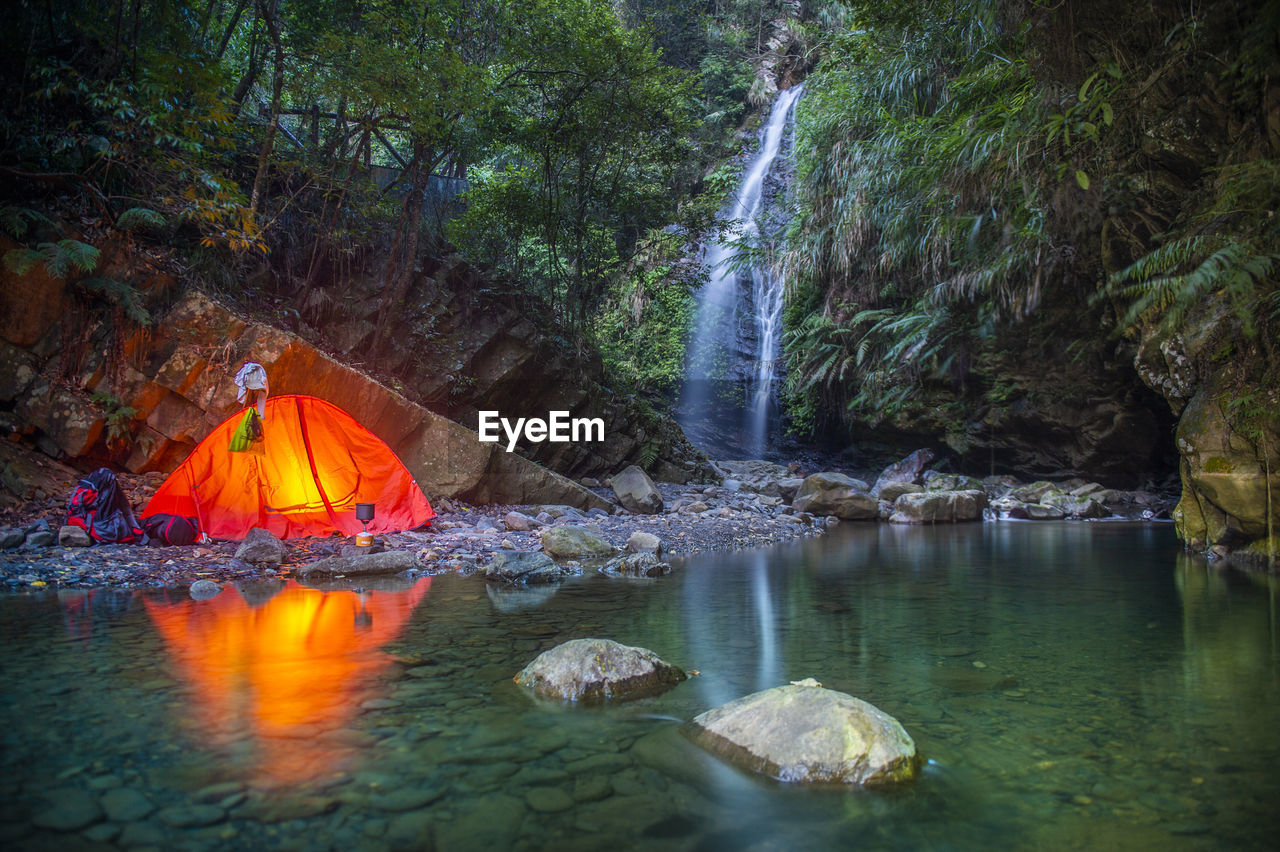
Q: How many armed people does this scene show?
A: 0